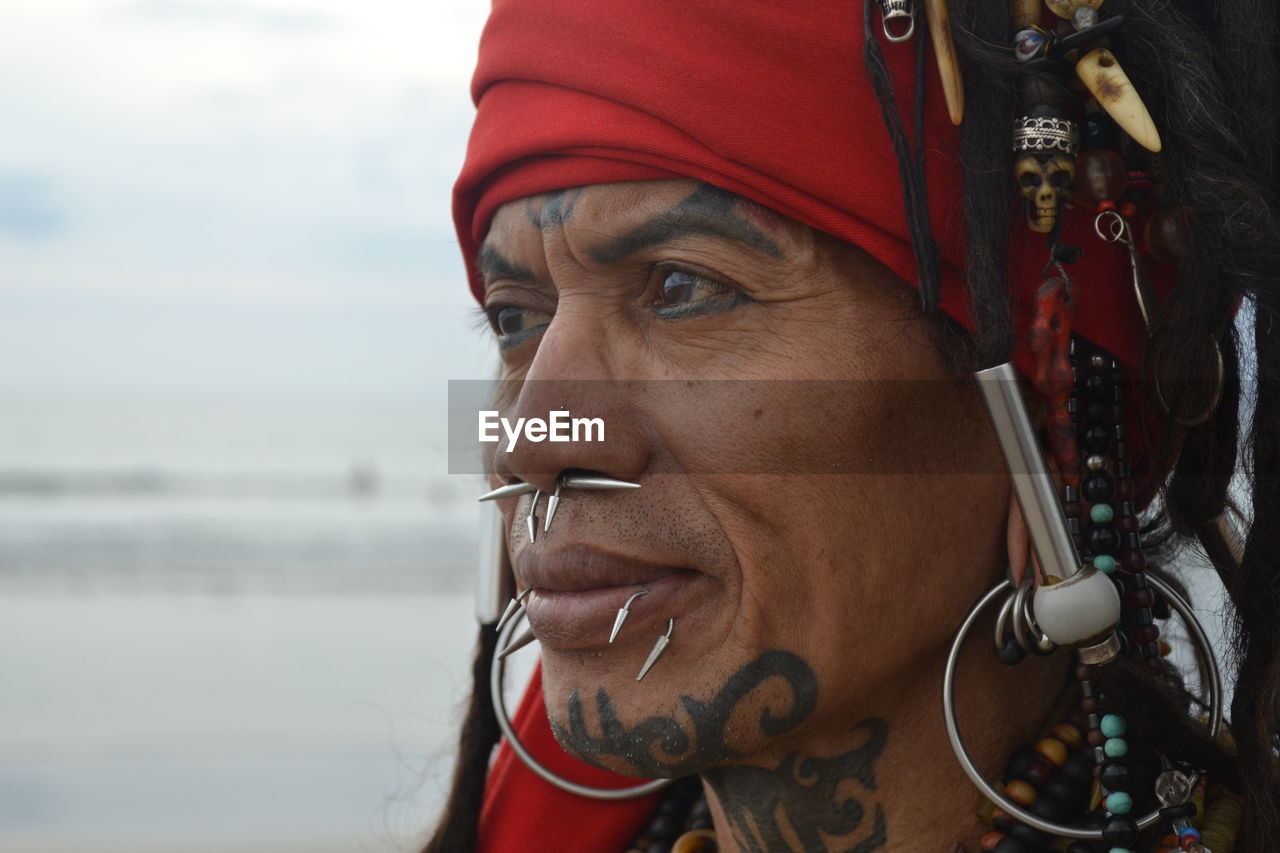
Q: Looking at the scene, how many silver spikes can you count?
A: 8